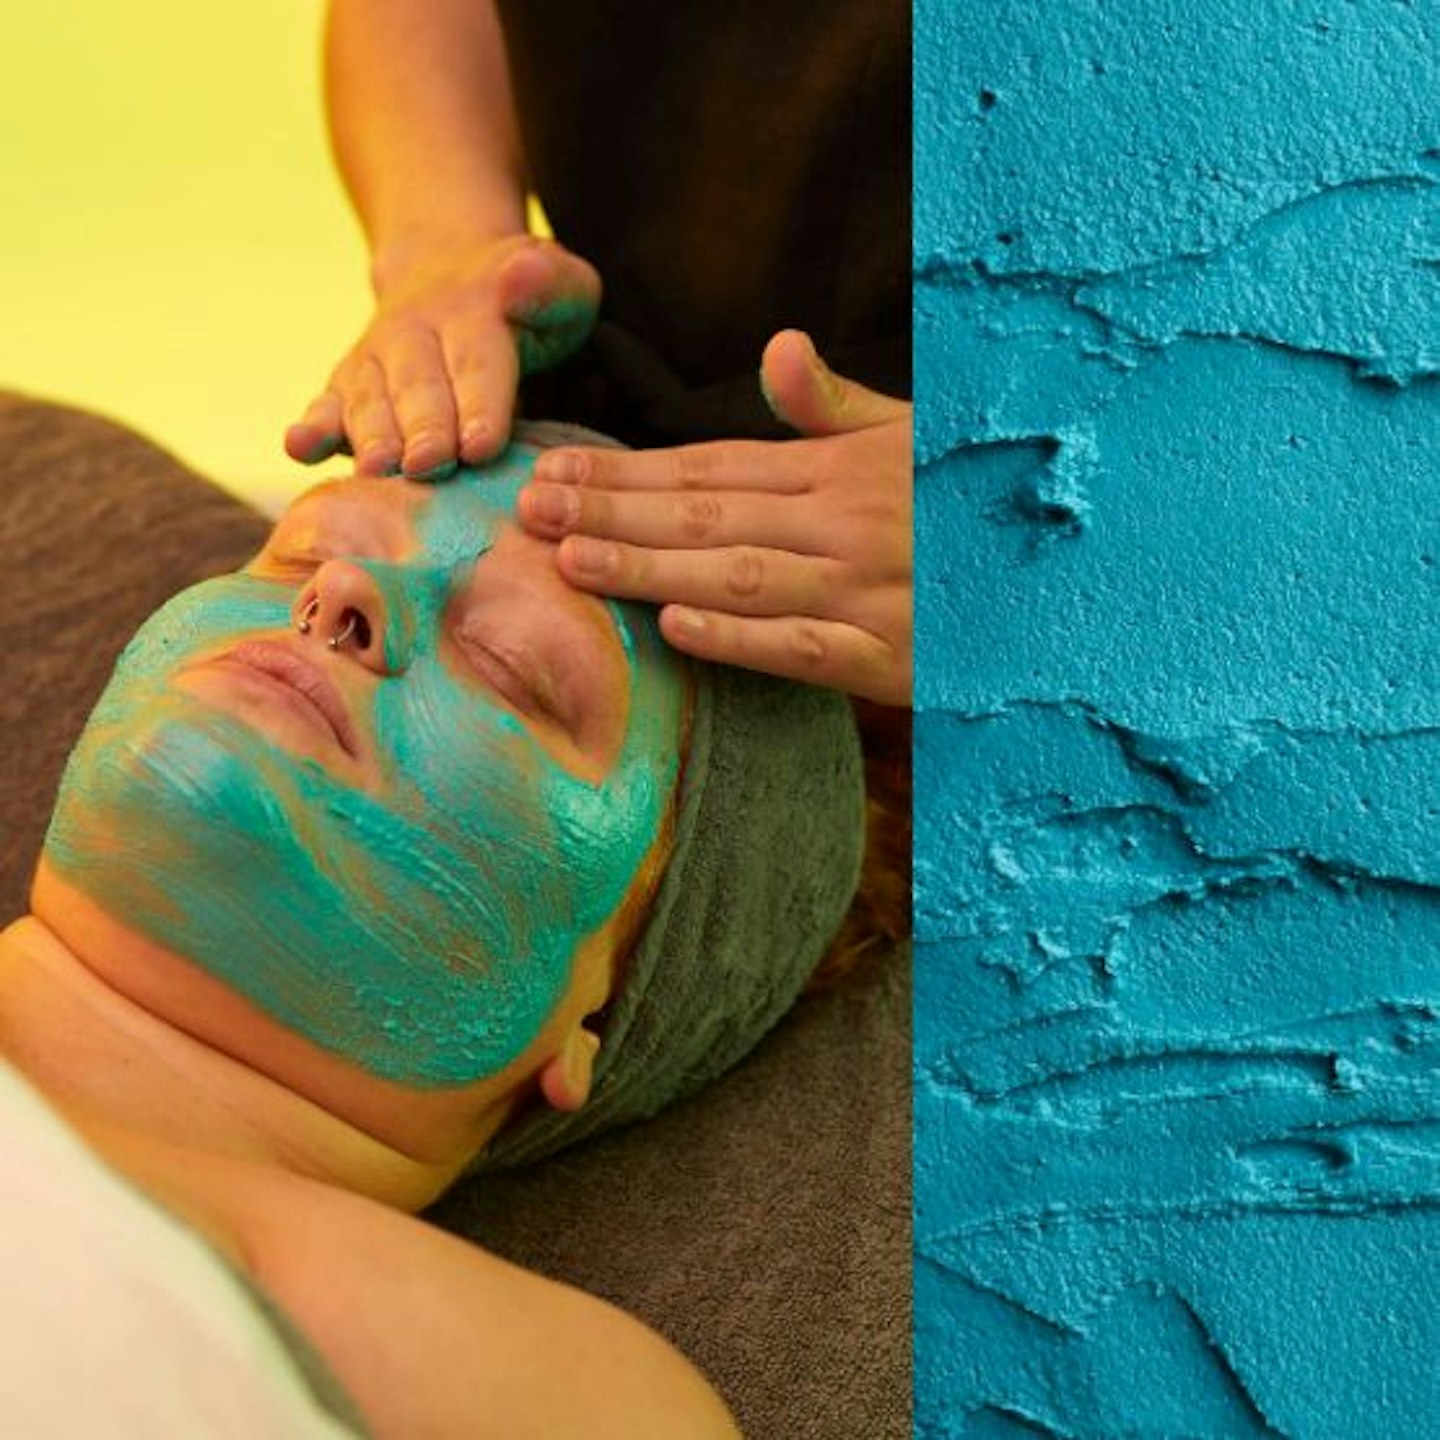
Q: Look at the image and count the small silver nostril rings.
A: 2